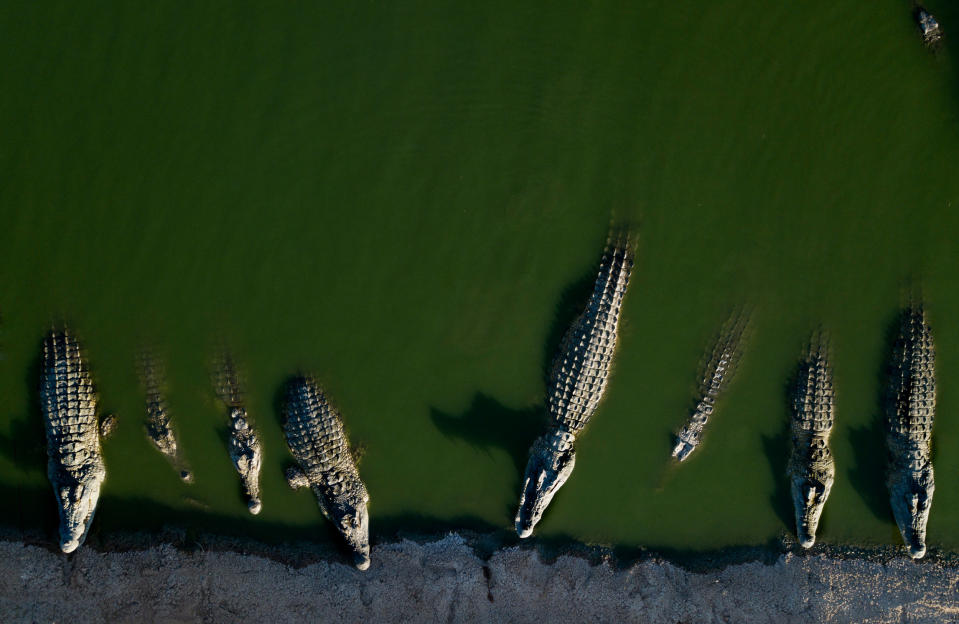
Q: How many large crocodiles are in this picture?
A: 5